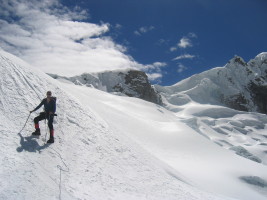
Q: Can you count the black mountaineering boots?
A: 2